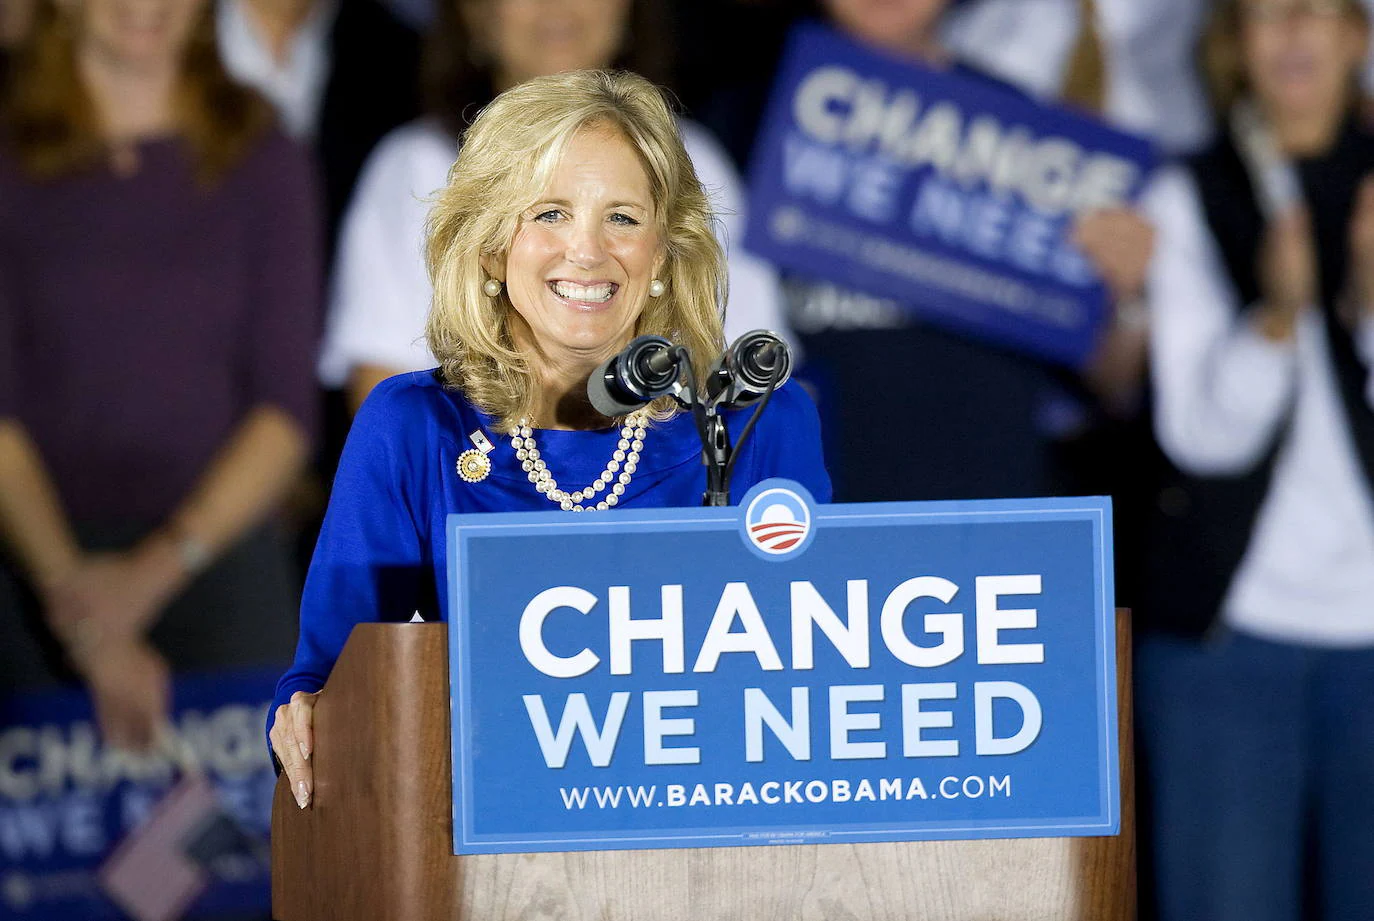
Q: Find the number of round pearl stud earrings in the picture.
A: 2